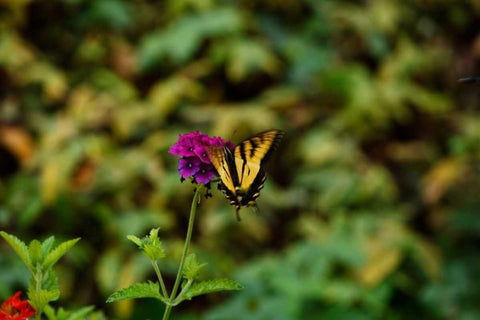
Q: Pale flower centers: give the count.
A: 4